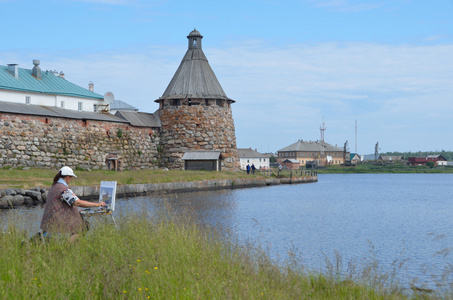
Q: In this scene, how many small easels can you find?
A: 1